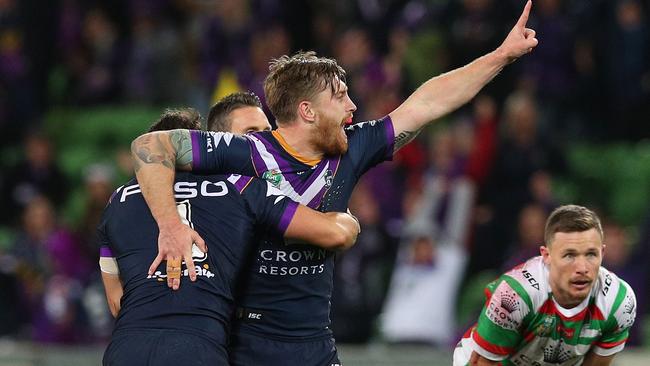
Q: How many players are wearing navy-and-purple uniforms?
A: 3